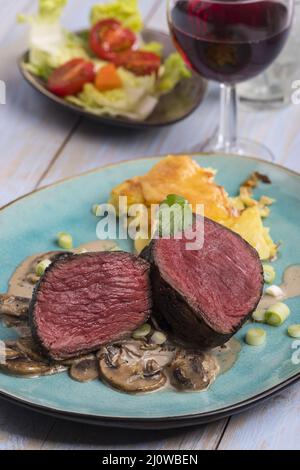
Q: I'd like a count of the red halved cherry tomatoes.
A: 3